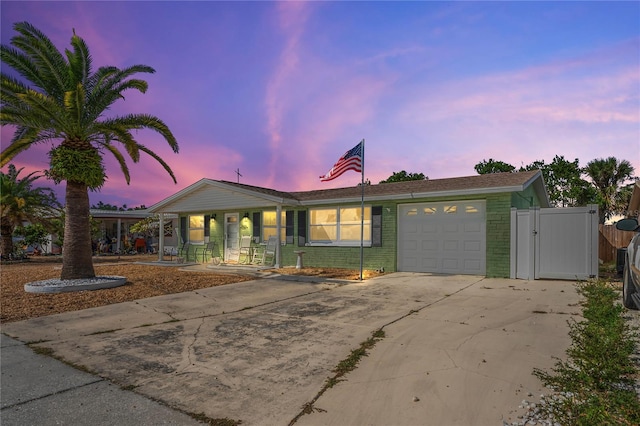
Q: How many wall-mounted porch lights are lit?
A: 2